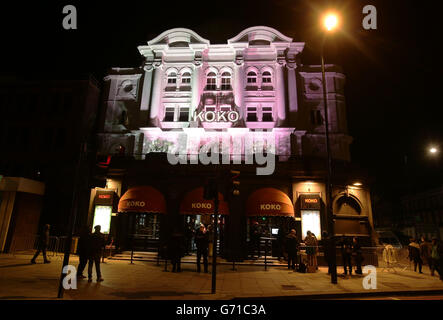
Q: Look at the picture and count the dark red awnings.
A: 3